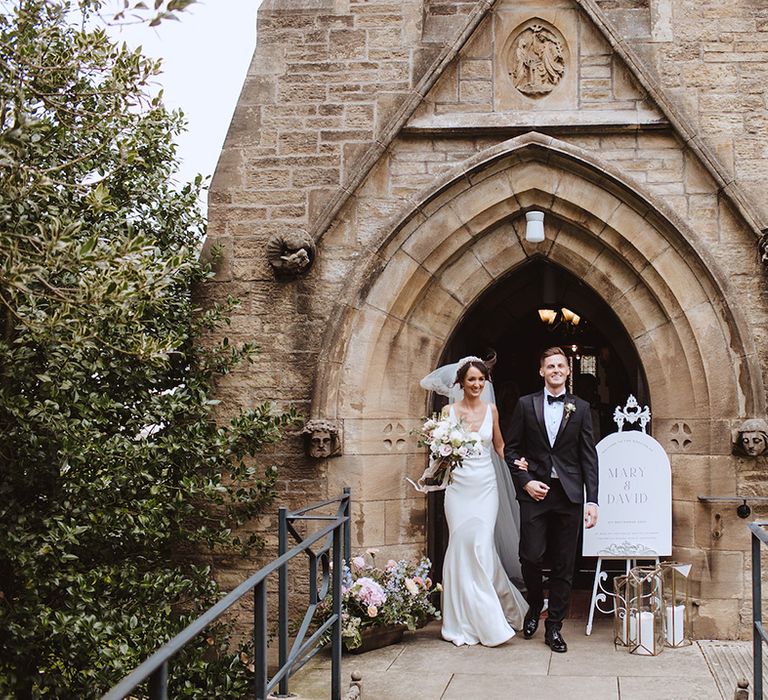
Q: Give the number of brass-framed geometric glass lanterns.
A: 3